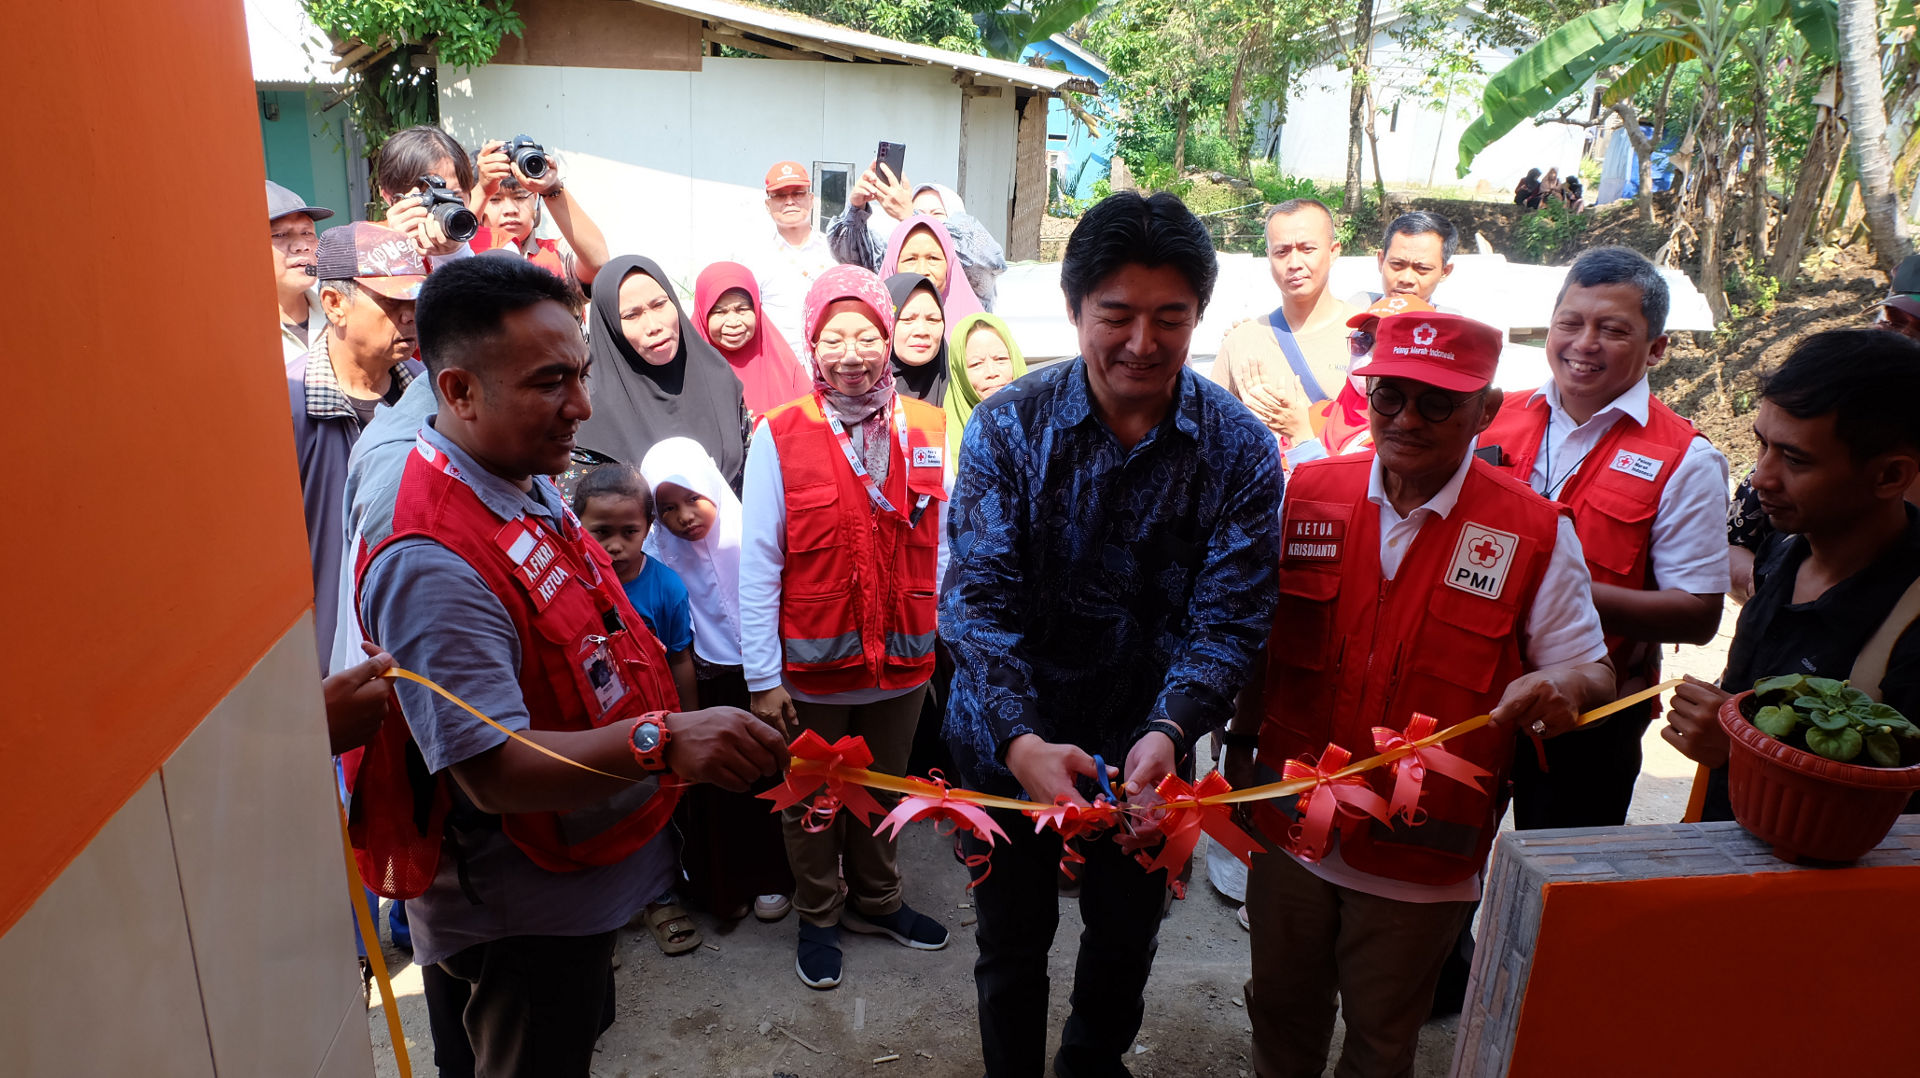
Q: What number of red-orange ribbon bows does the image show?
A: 6